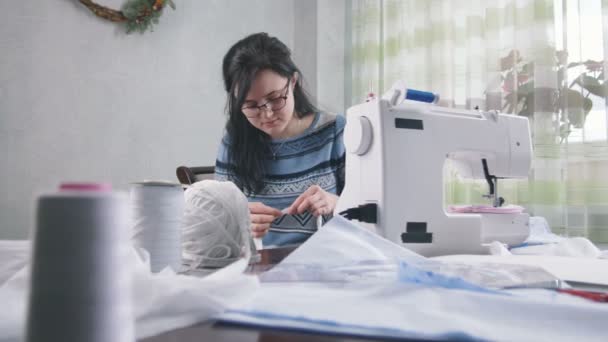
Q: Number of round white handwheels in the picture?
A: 1